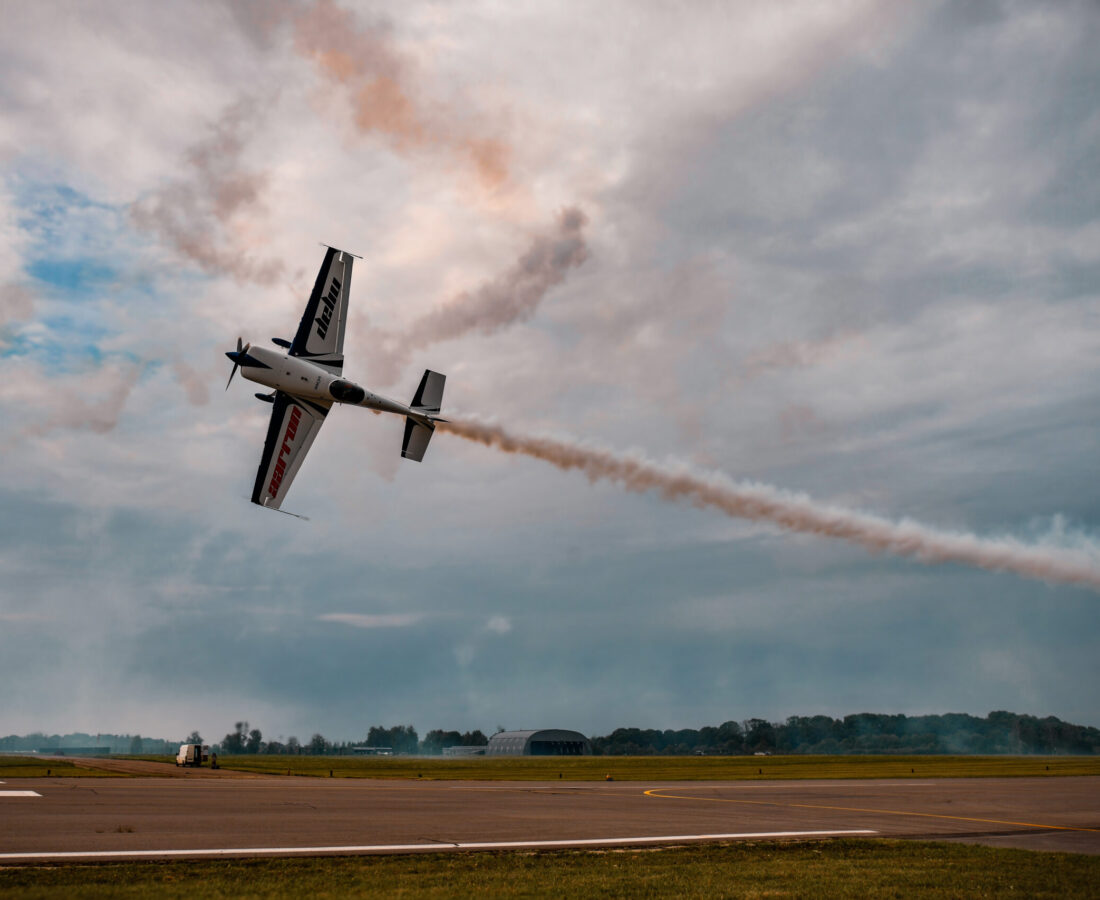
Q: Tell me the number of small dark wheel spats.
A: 2